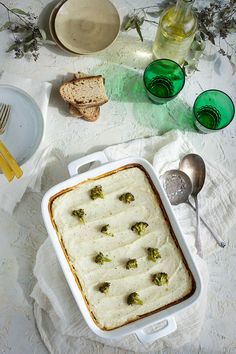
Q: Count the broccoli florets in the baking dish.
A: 11